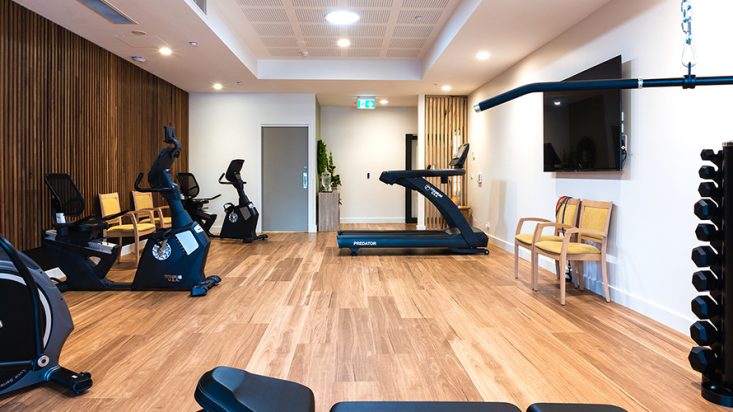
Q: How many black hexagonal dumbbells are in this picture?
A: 10